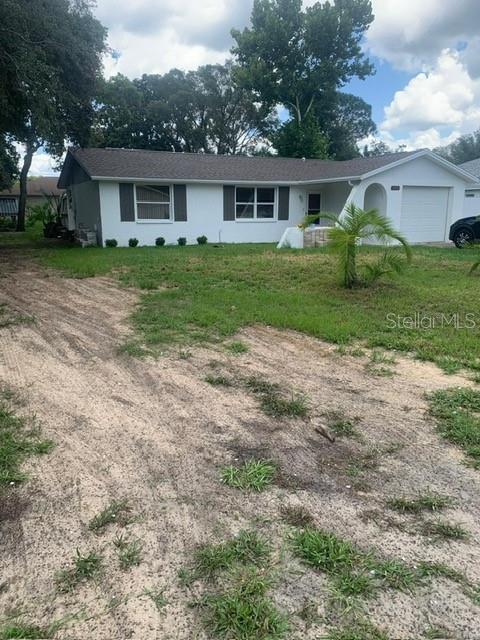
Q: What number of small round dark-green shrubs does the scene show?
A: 5